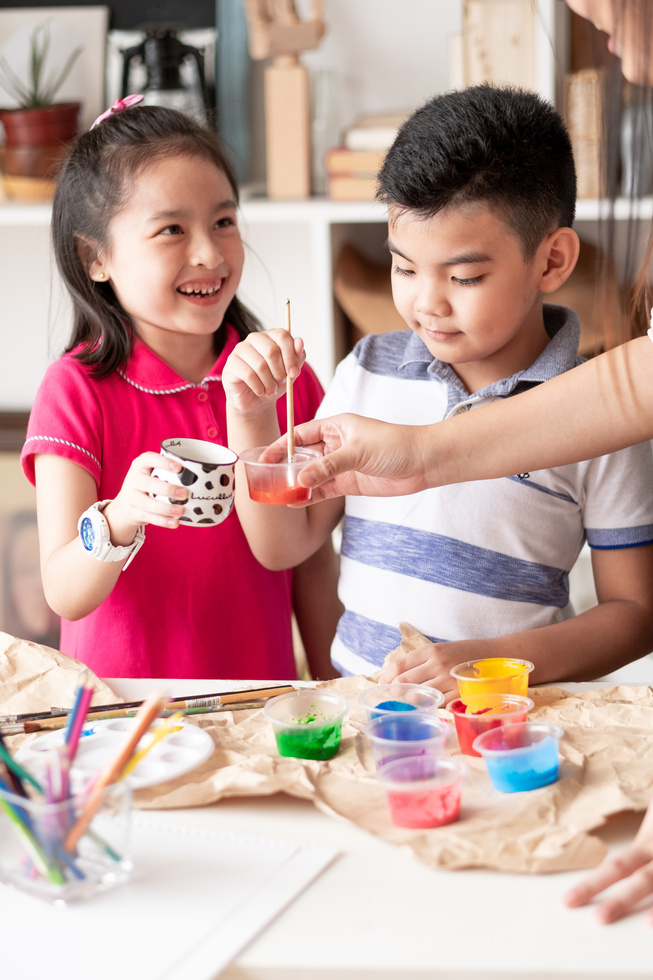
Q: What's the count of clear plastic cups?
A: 8